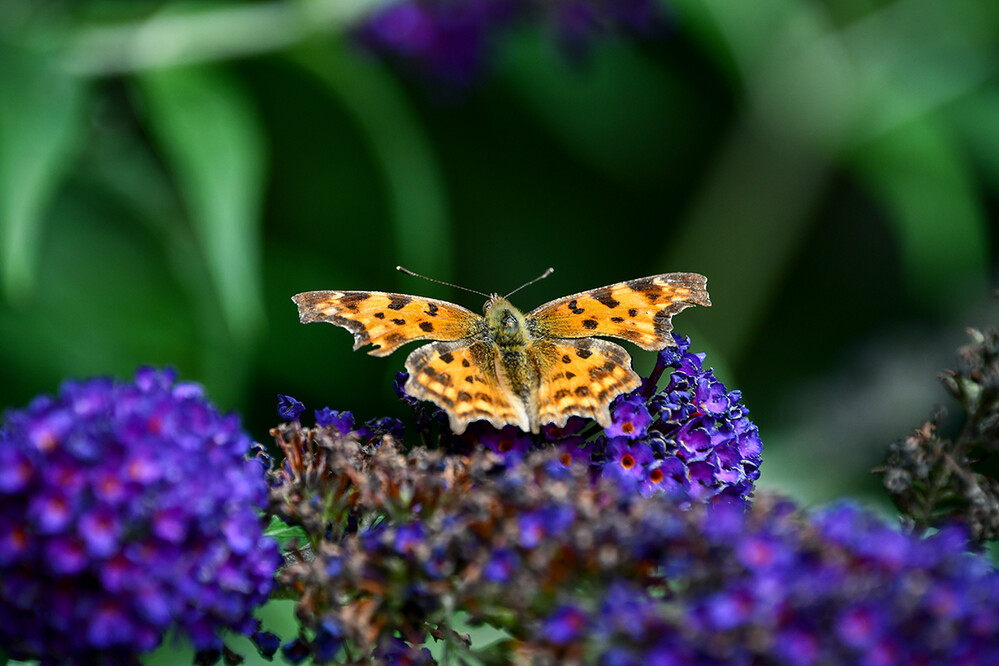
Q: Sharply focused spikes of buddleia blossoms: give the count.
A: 1